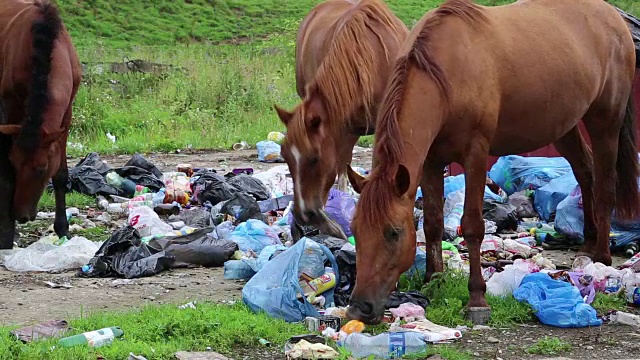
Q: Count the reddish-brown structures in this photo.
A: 1